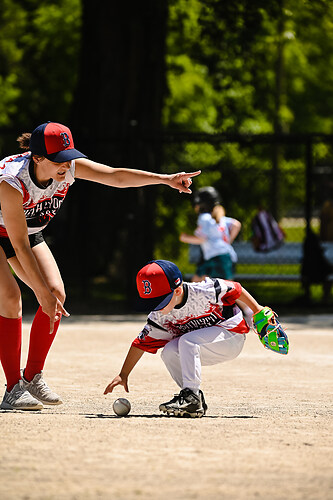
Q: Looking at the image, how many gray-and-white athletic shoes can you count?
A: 2